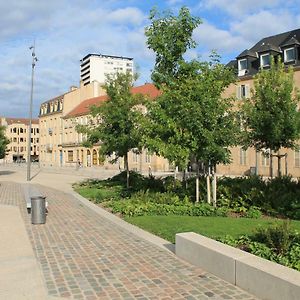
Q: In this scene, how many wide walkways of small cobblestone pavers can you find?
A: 1